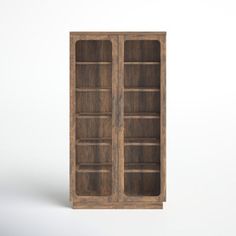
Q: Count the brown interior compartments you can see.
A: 12